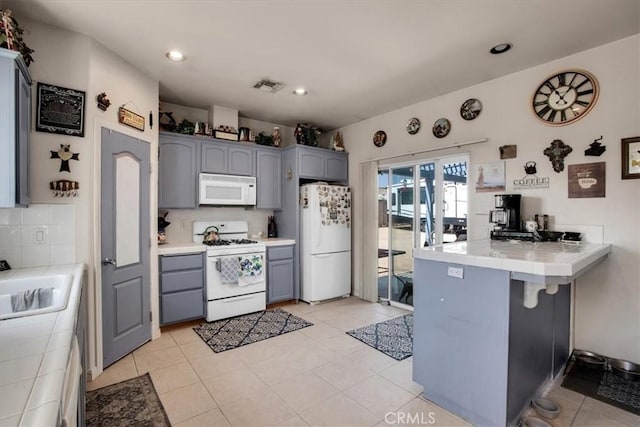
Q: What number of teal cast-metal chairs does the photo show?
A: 0